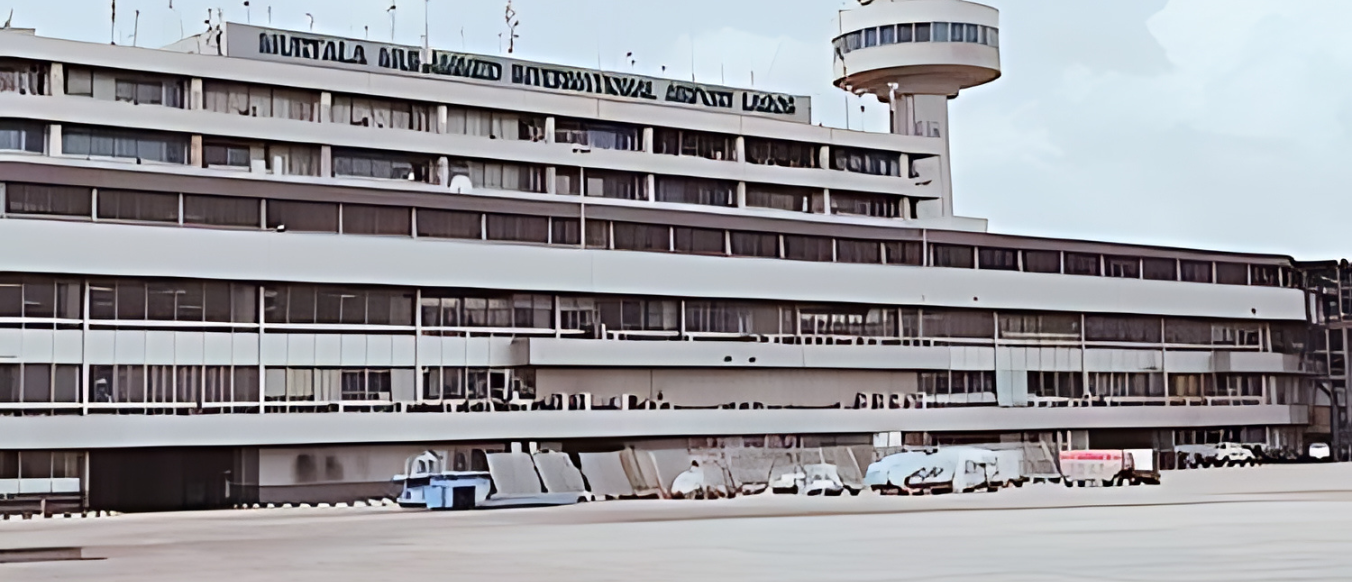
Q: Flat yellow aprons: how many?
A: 0